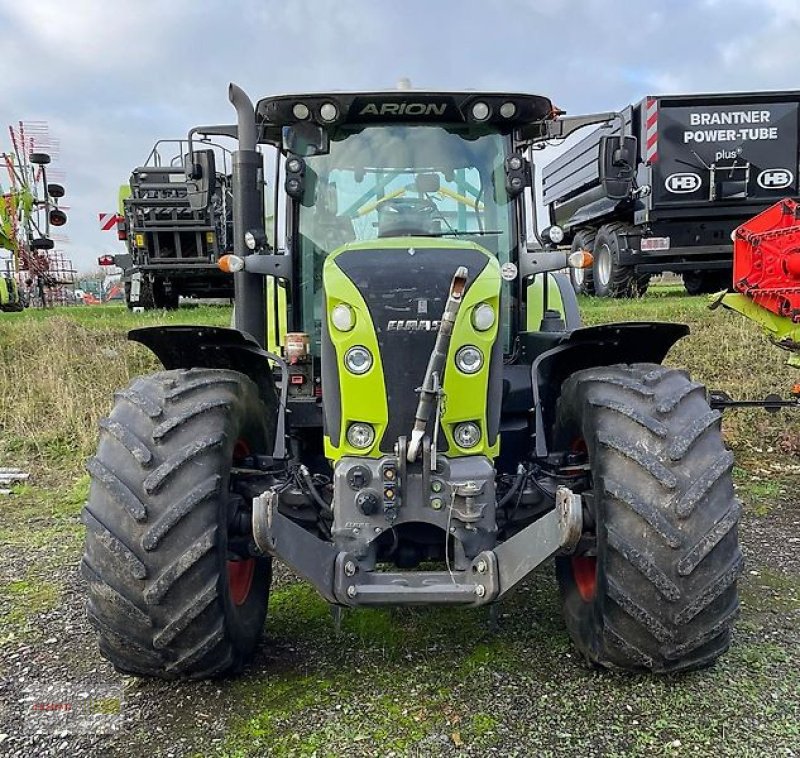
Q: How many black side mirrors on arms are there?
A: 2